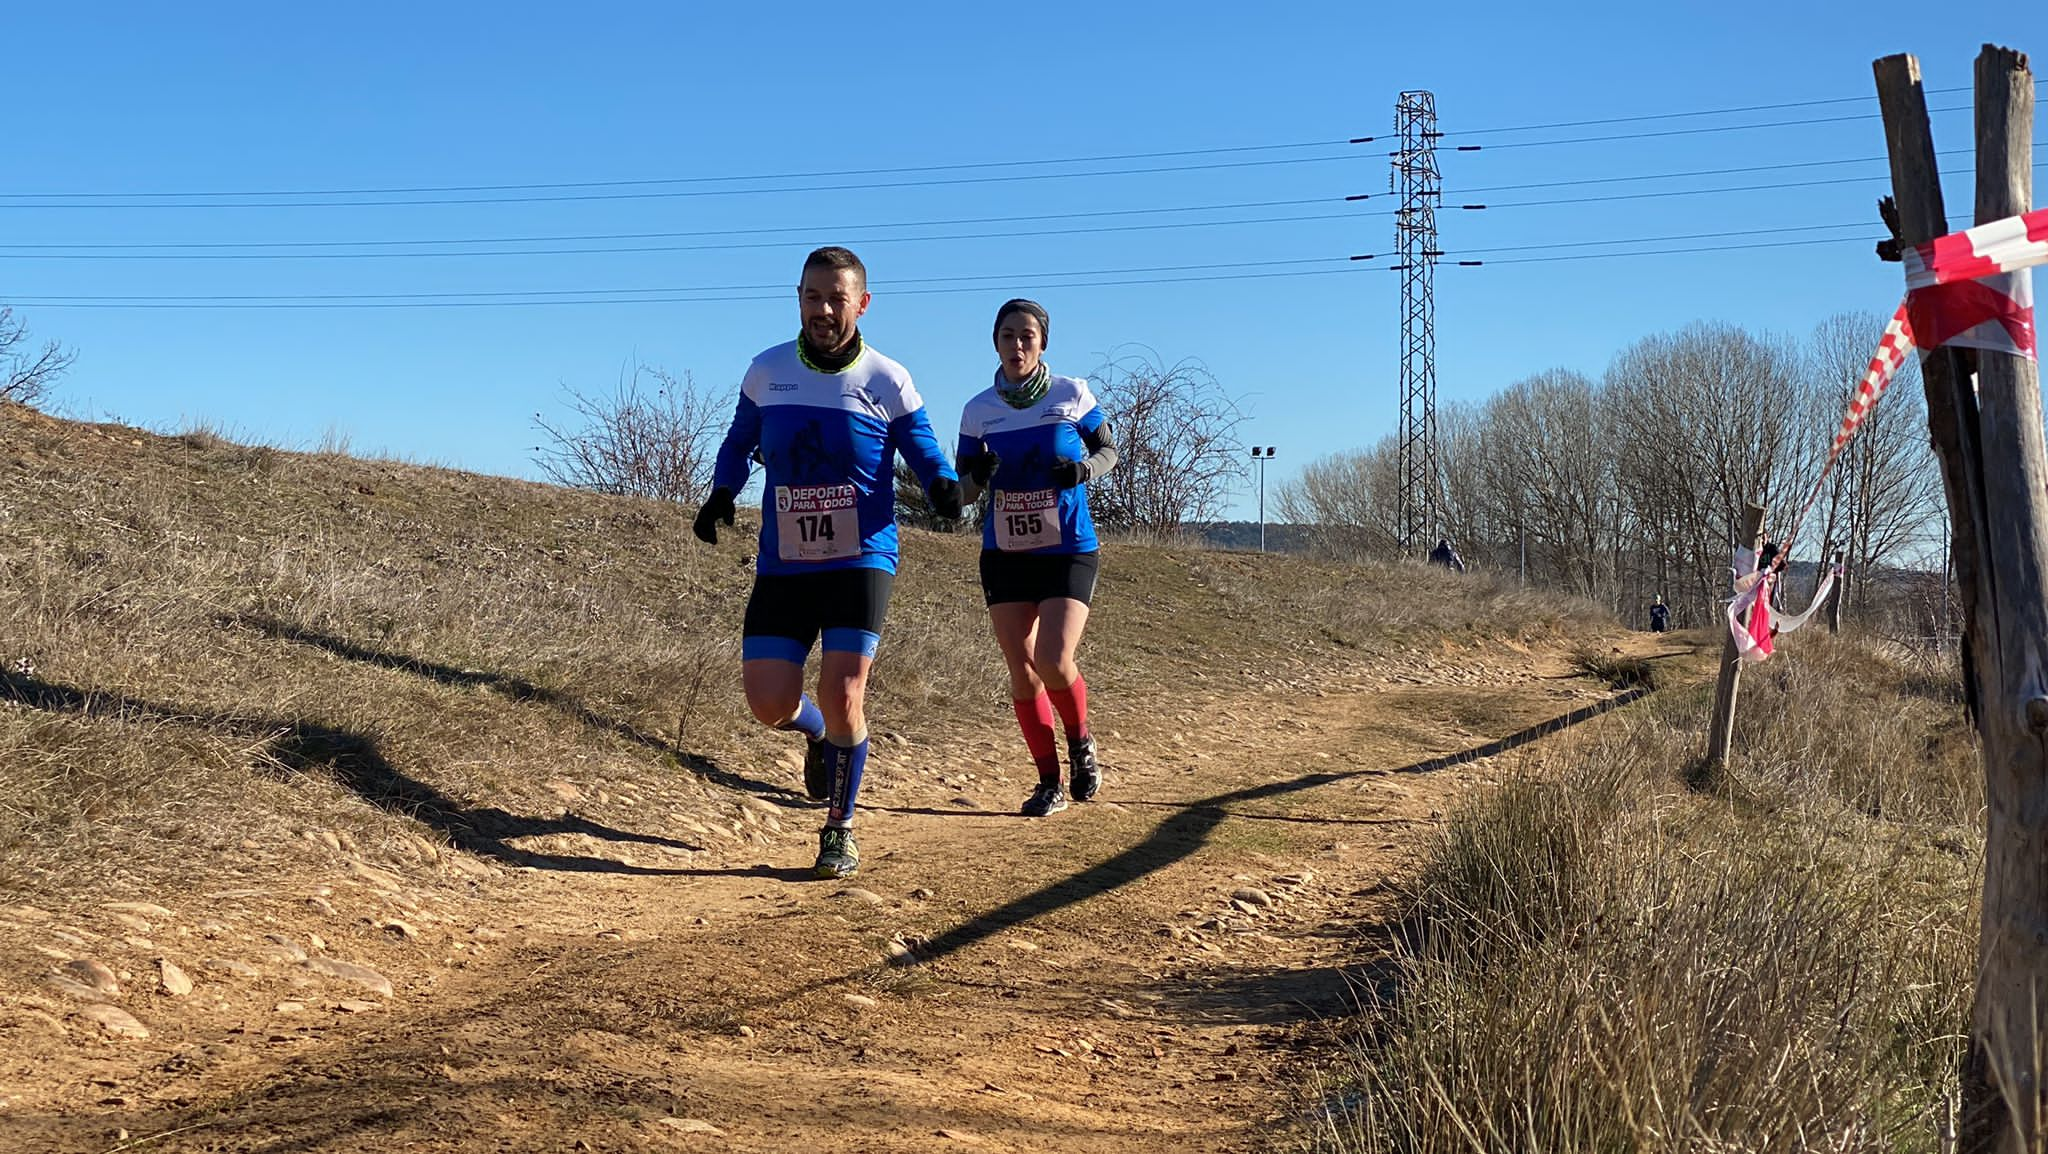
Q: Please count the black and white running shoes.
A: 2